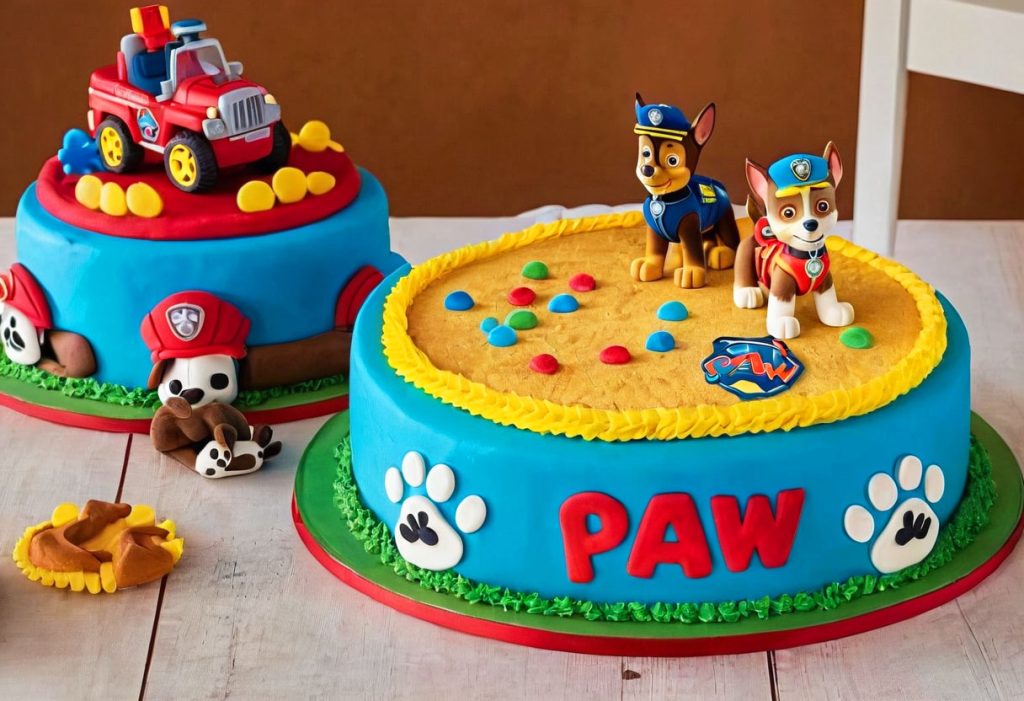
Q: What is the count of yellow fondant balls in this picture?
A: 7